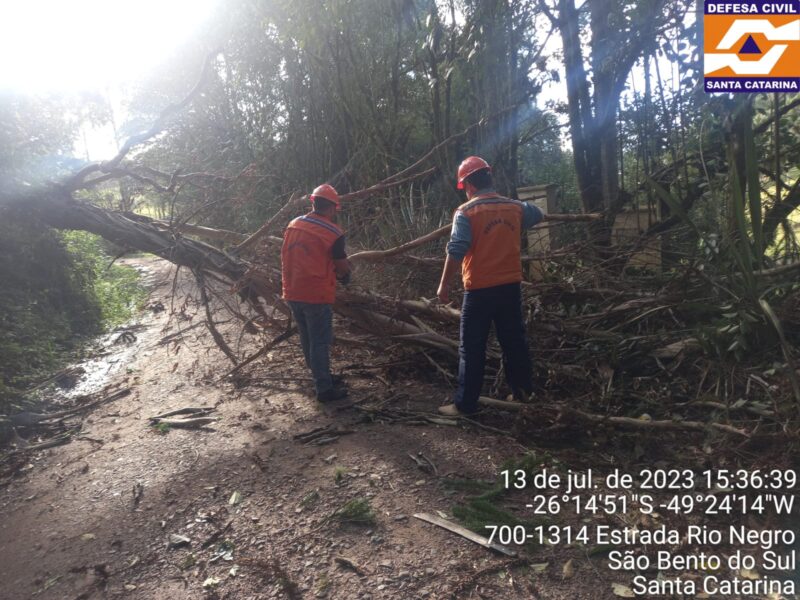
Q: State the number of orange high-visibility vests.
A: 2